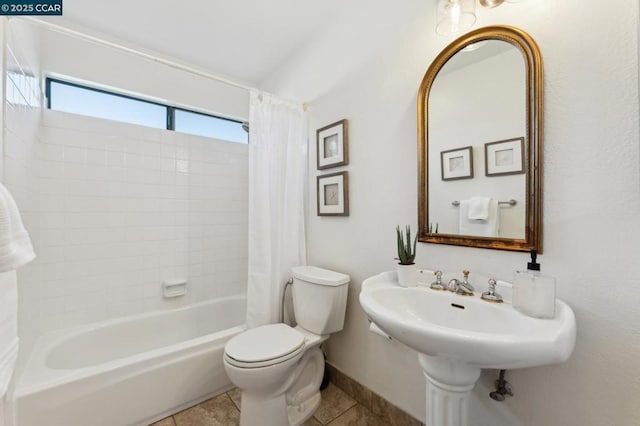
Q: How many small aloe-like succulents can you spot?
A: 1